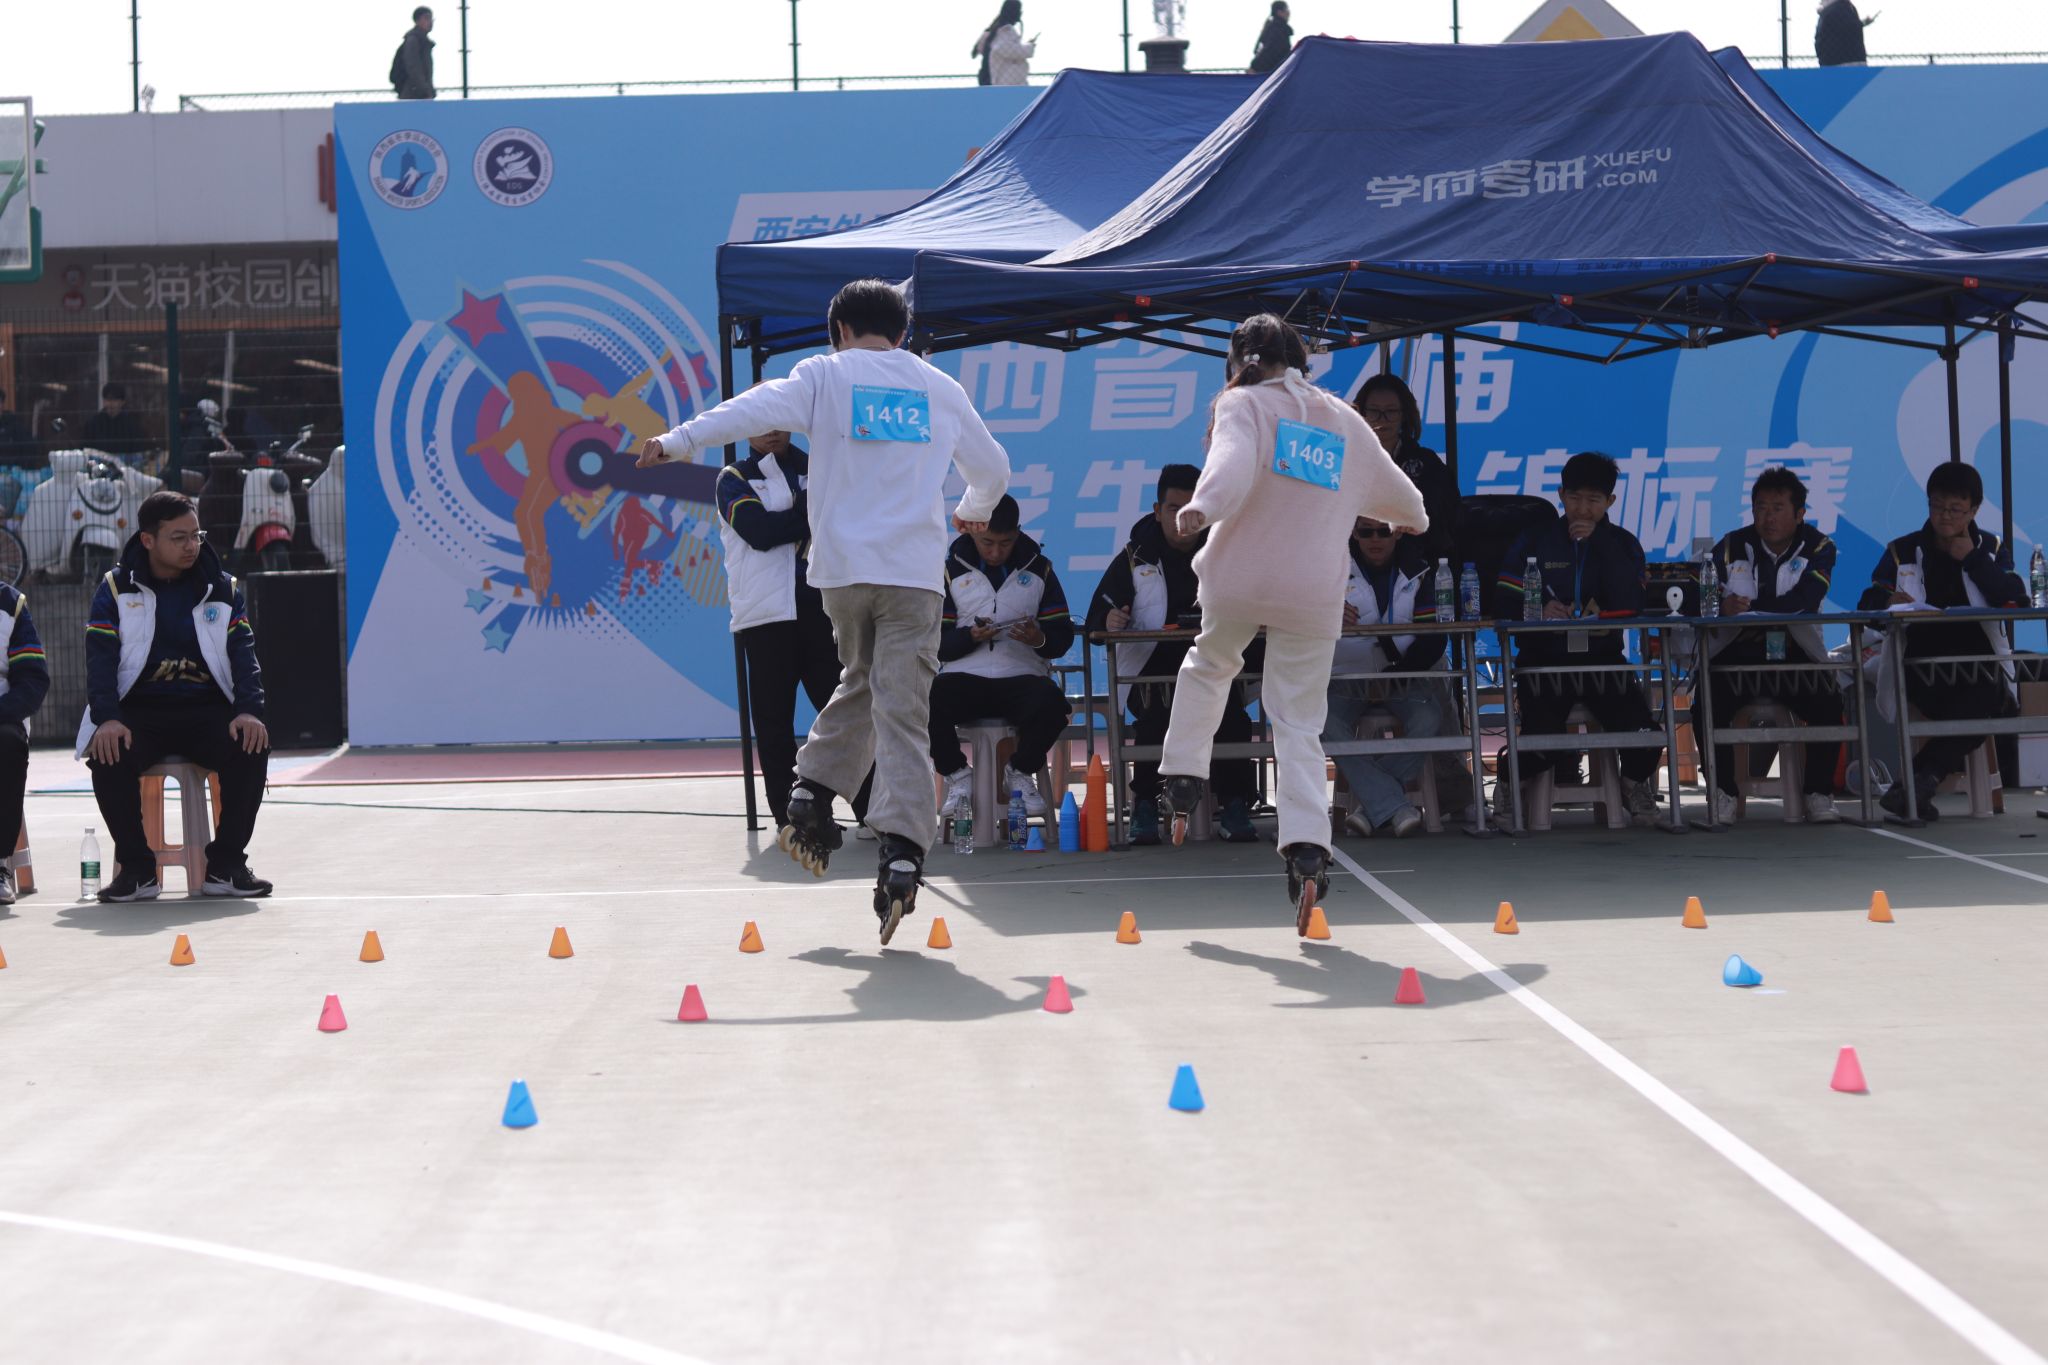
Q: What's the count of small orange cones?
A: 11